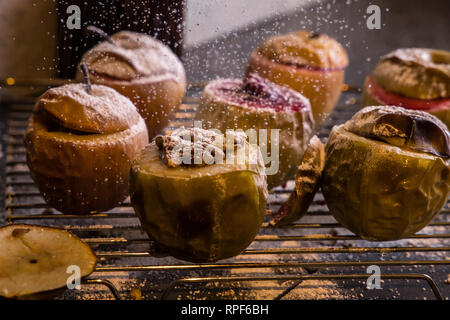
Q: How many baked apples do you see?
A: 7